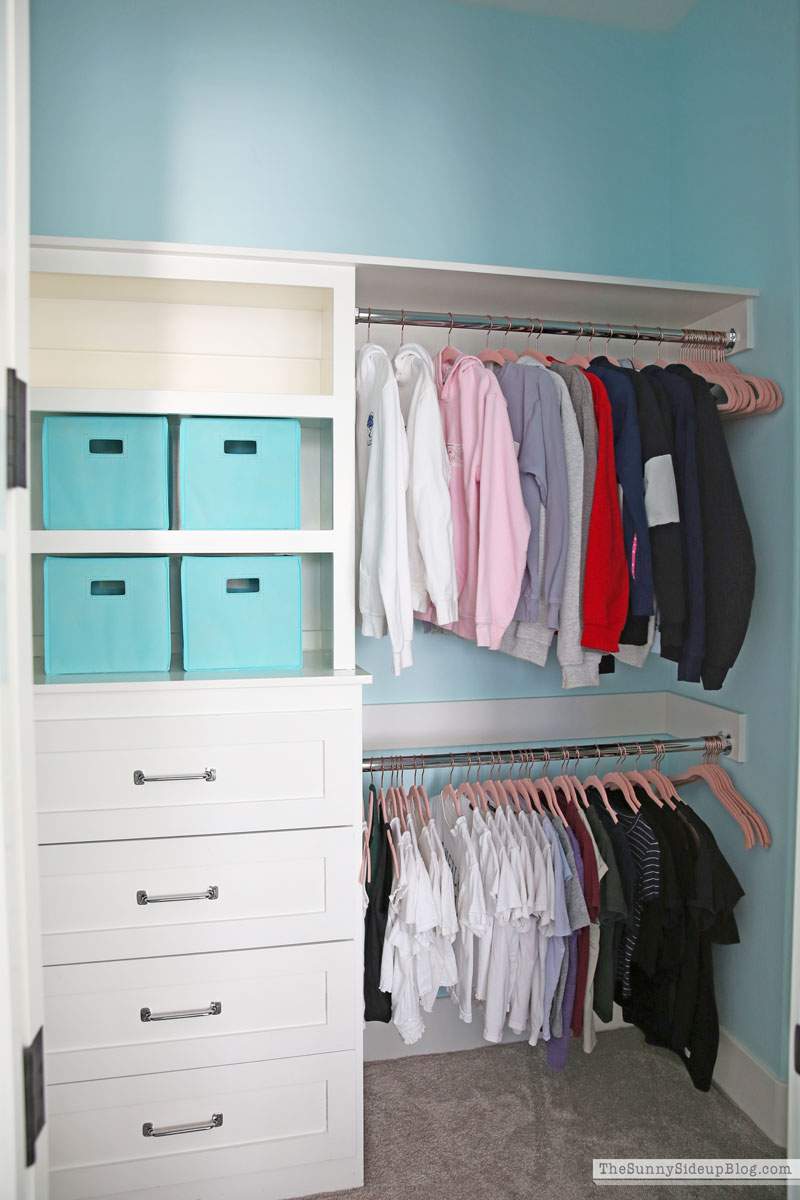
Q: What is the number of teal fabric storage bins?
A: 4